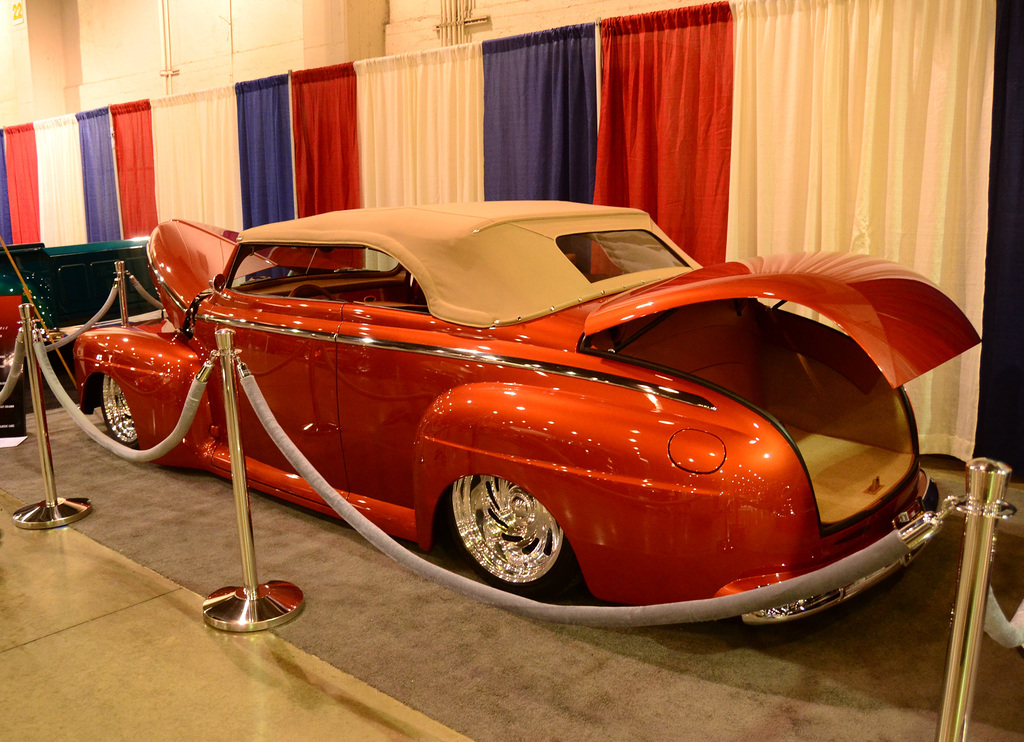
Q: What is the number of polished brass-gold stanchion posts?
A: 4